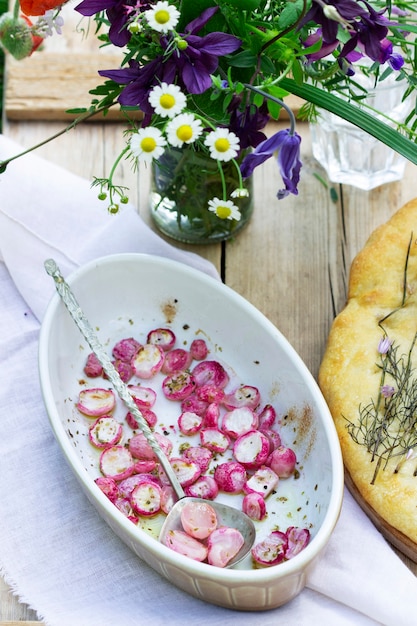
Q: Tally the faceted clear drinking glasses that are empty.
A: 1